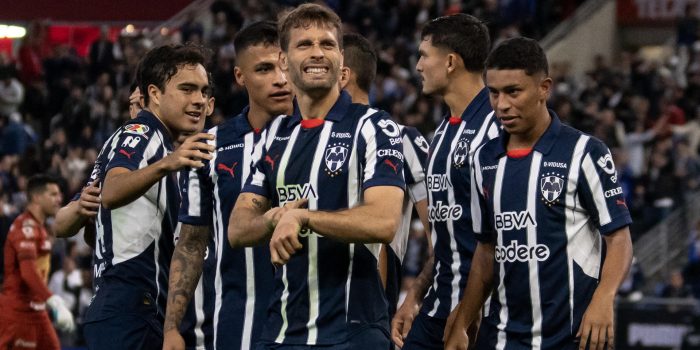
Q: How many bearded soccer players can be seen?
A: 1